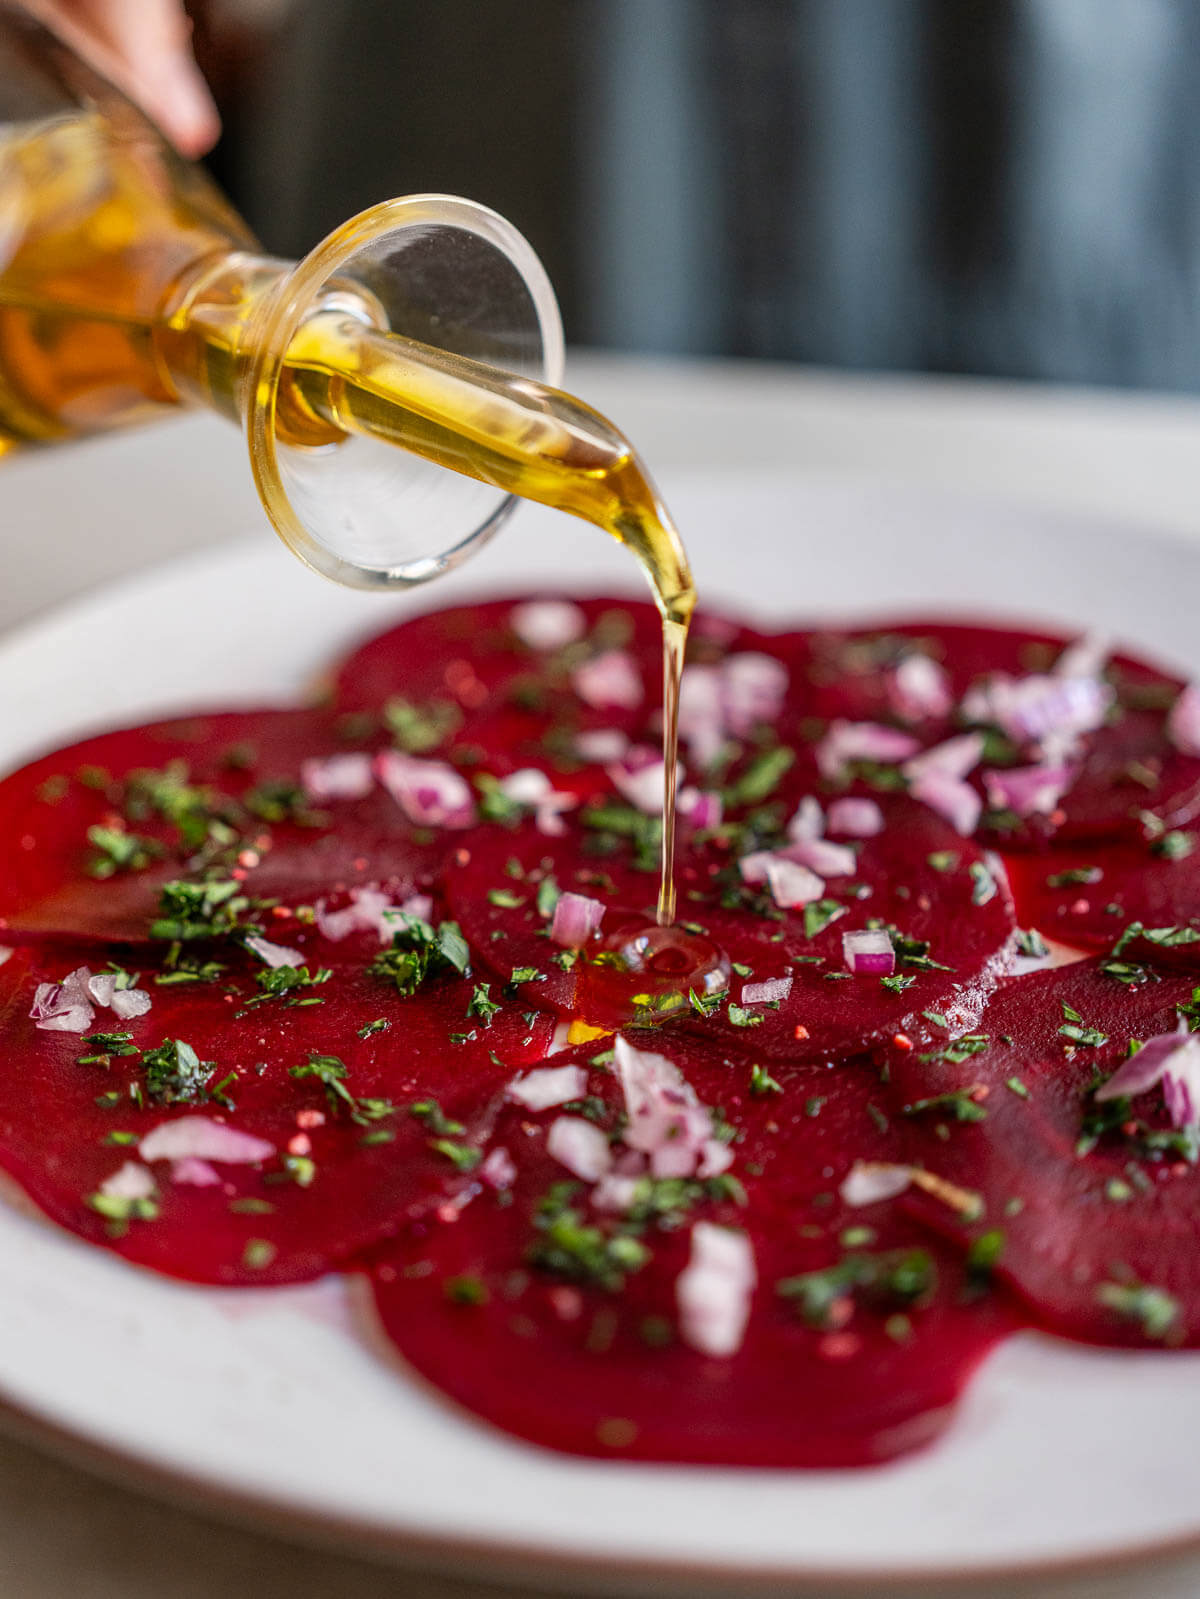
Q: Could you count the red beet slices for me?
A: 8